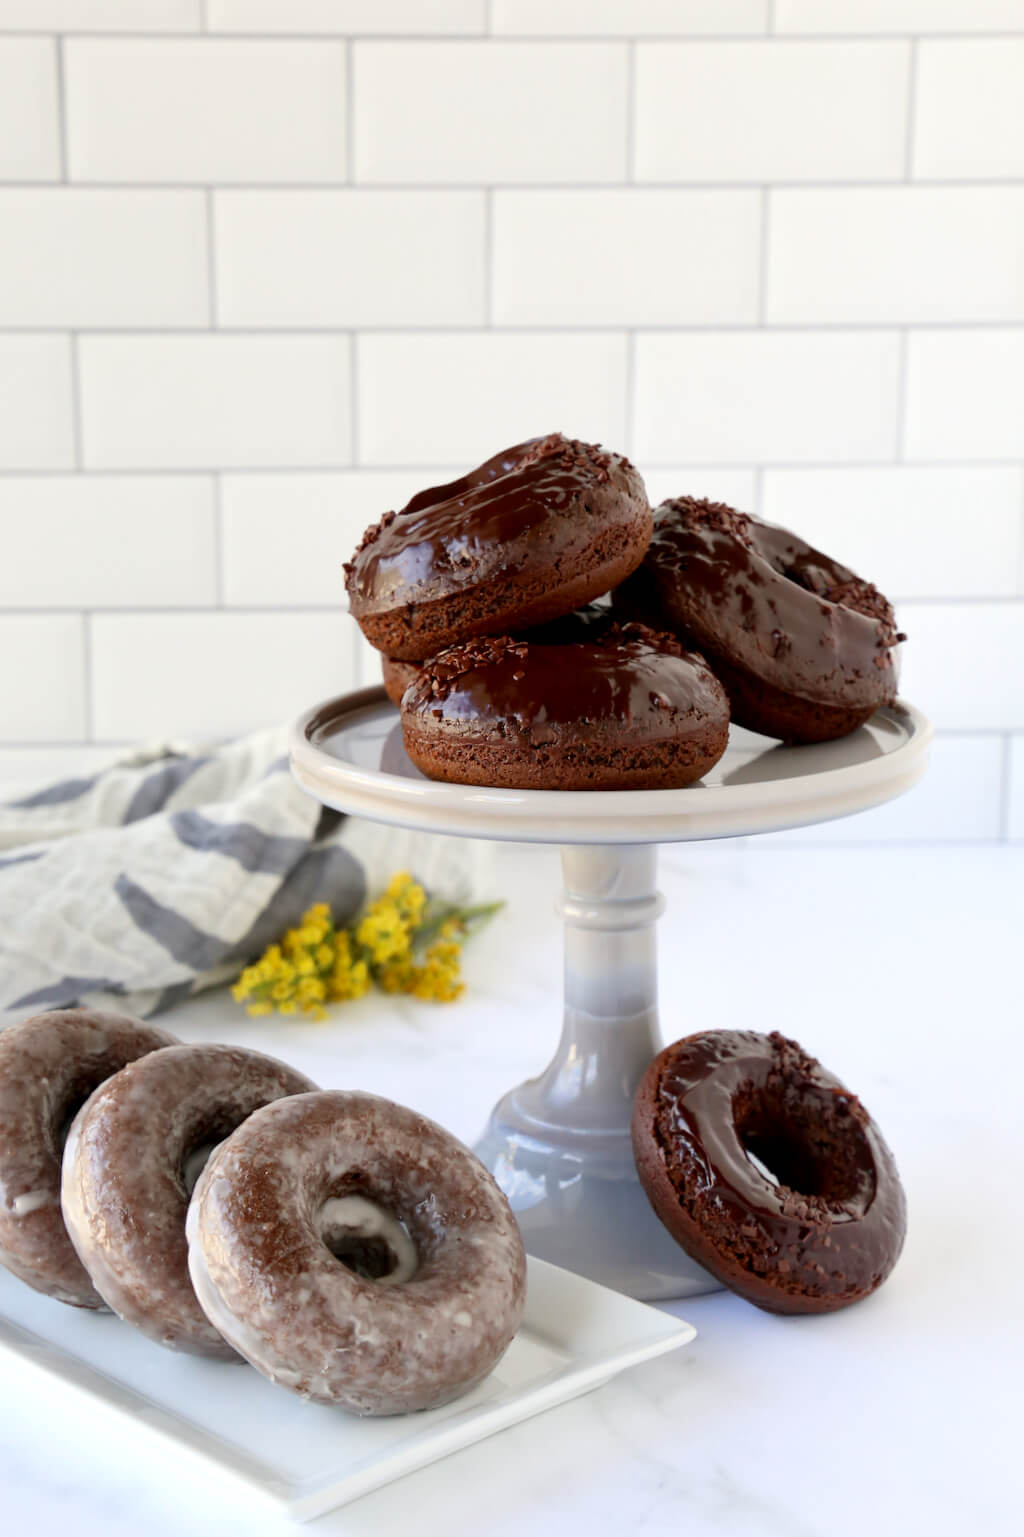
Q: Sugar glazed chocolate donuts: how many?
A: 3